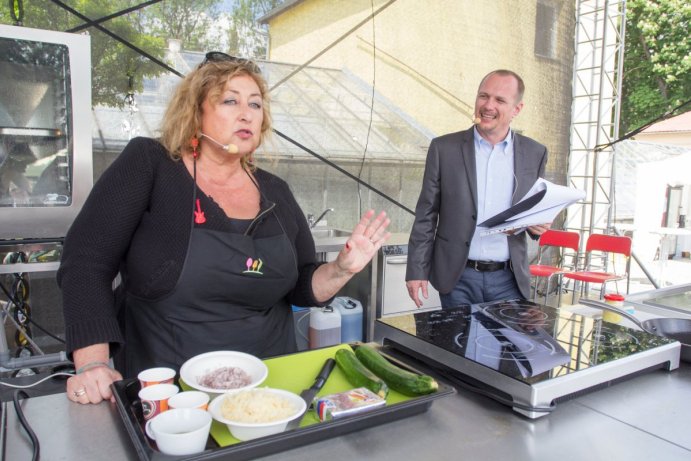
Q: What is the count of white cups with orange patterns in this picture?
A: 3